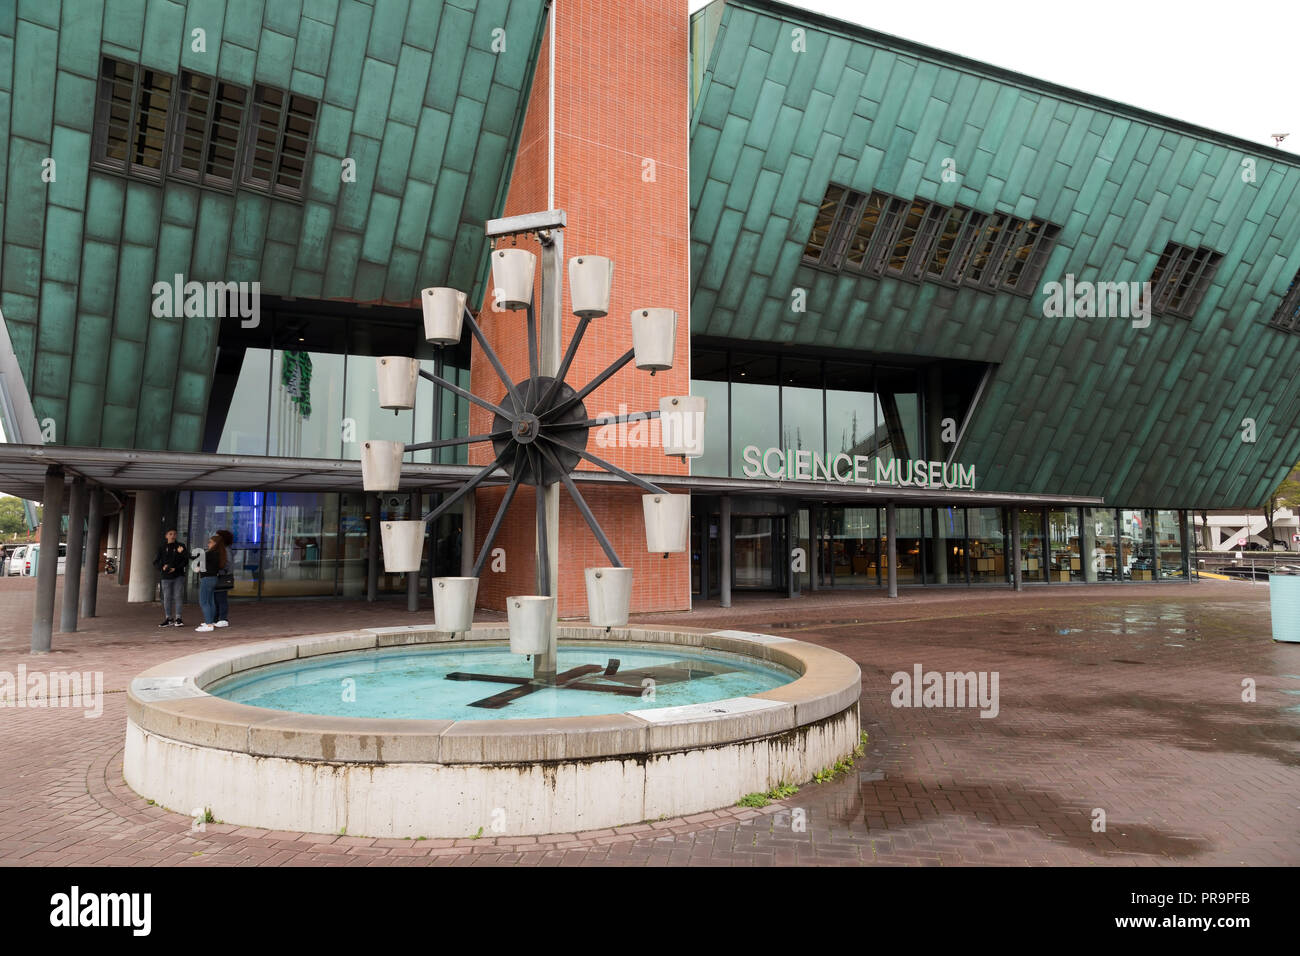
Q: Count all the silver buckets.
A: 12